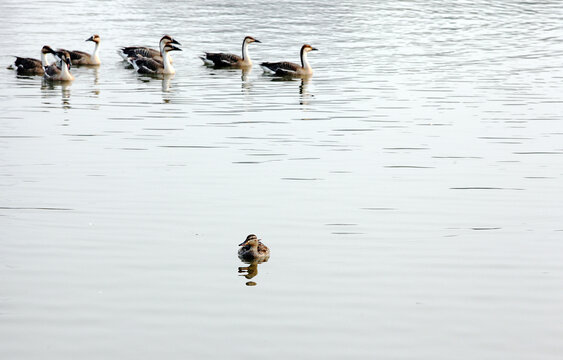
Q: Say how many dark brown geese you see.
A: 7